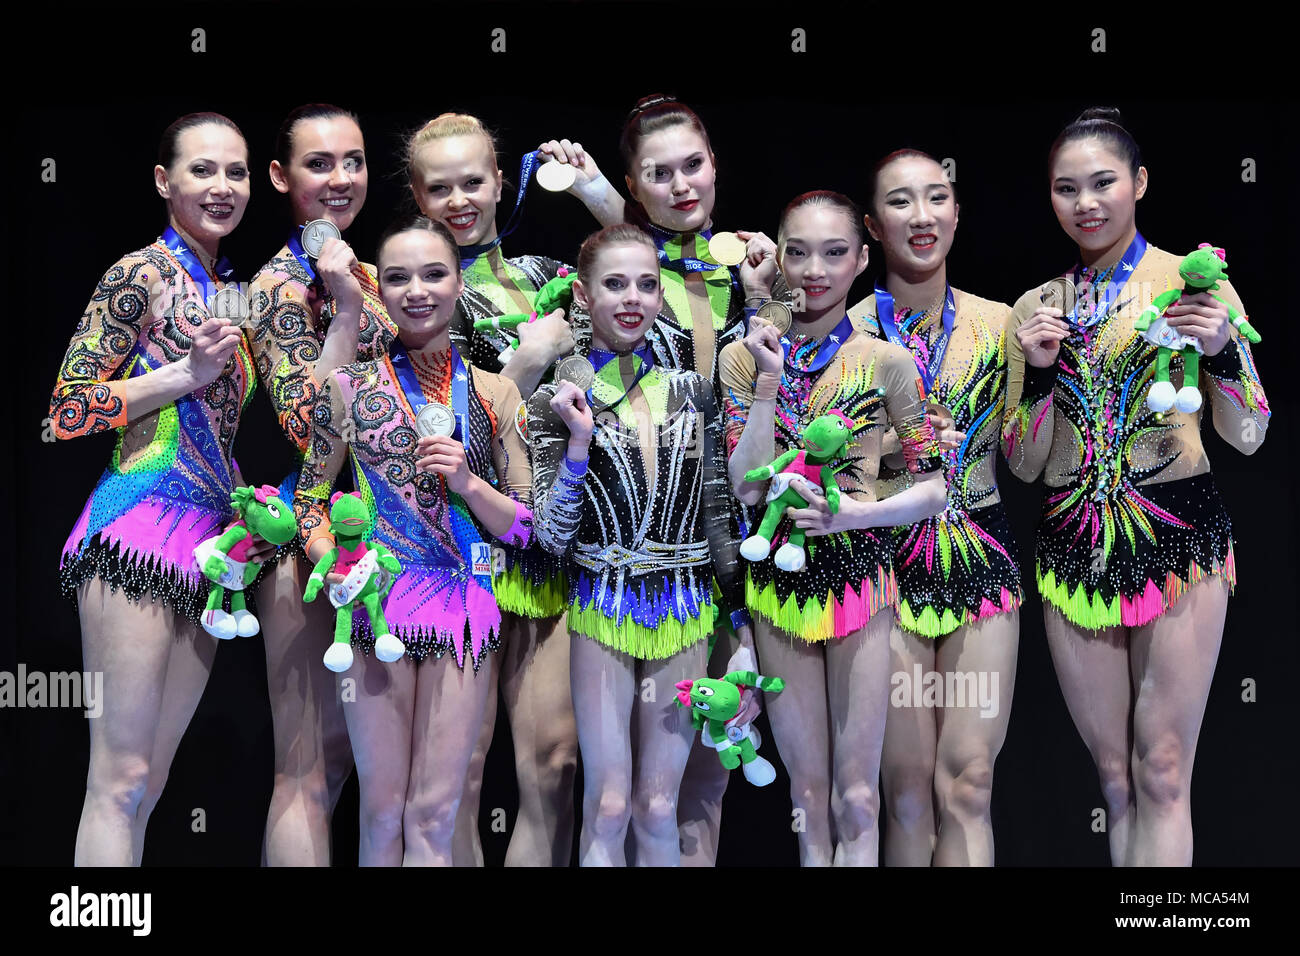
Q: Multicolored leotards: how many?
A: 9